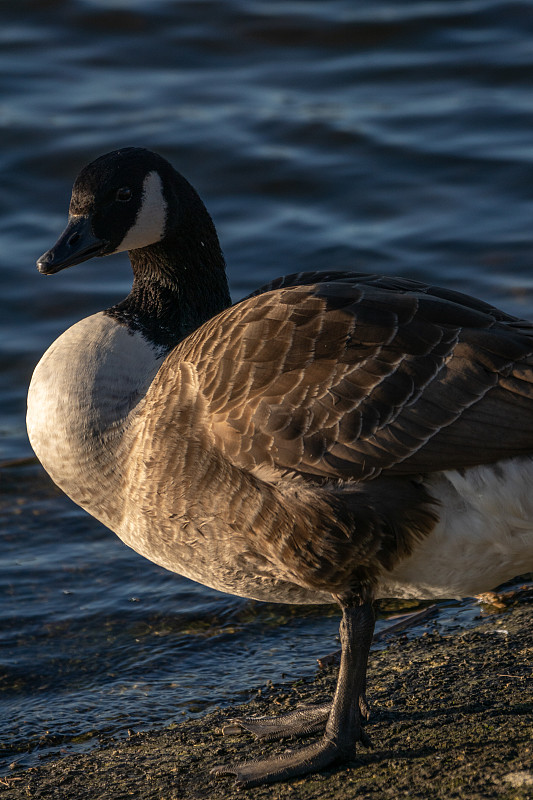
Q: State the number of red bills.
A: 0